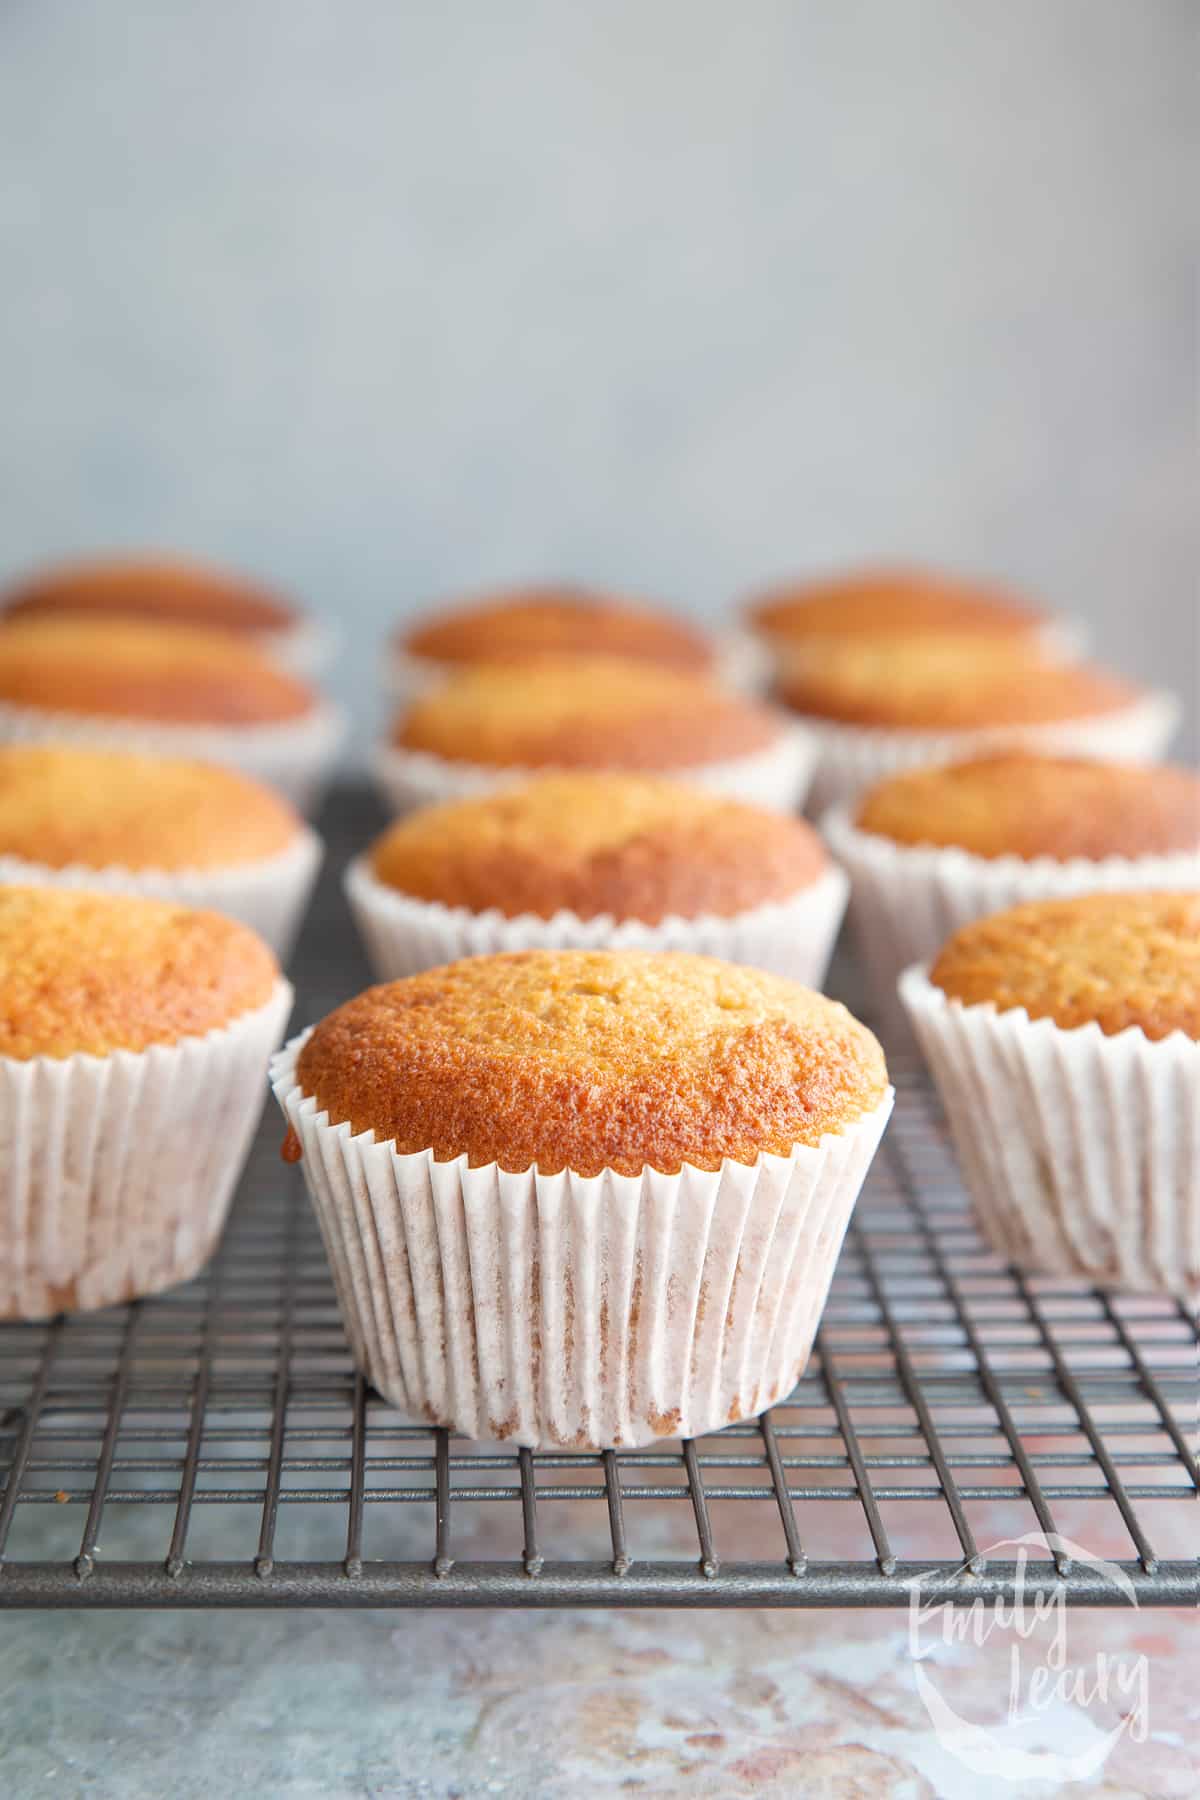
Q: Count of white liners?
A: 12